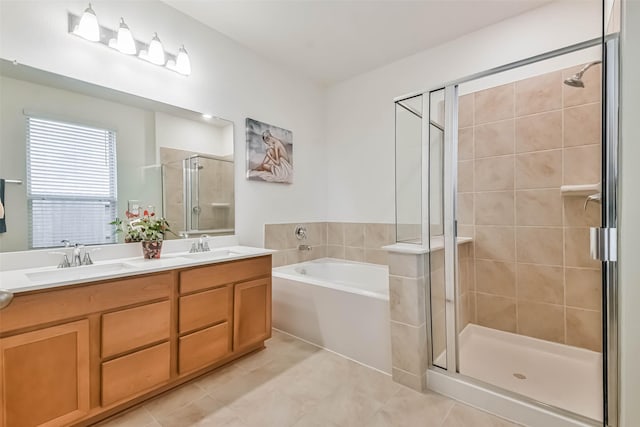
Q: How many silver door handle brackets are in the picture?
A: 1